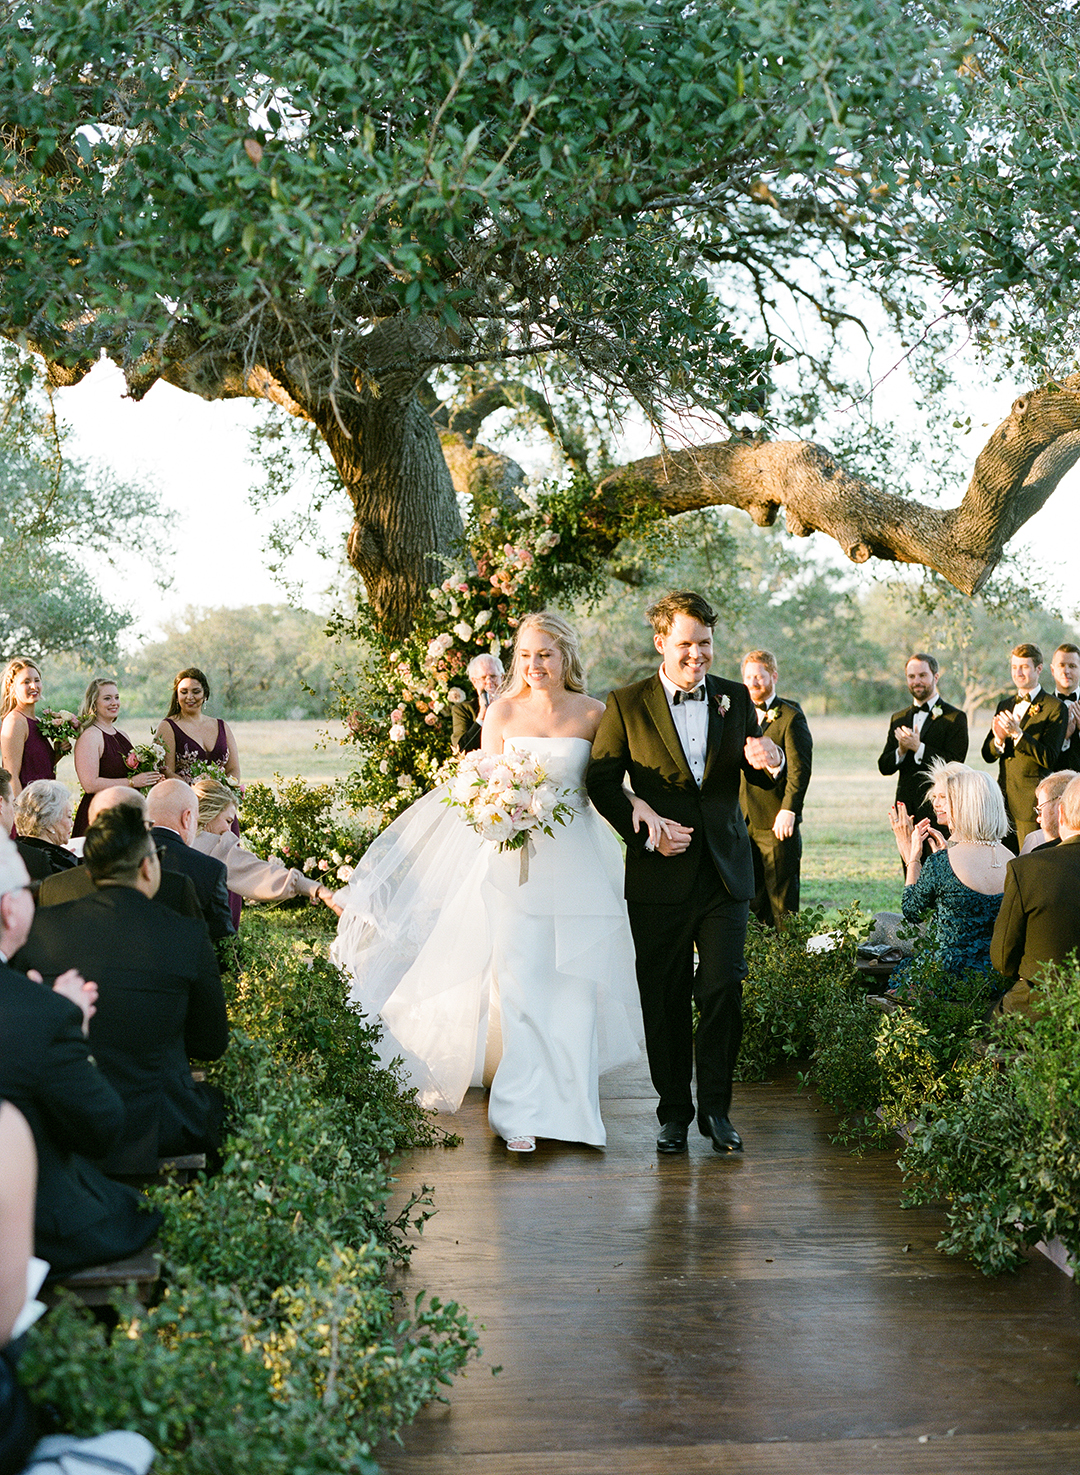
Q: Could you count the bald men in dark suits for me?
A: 2